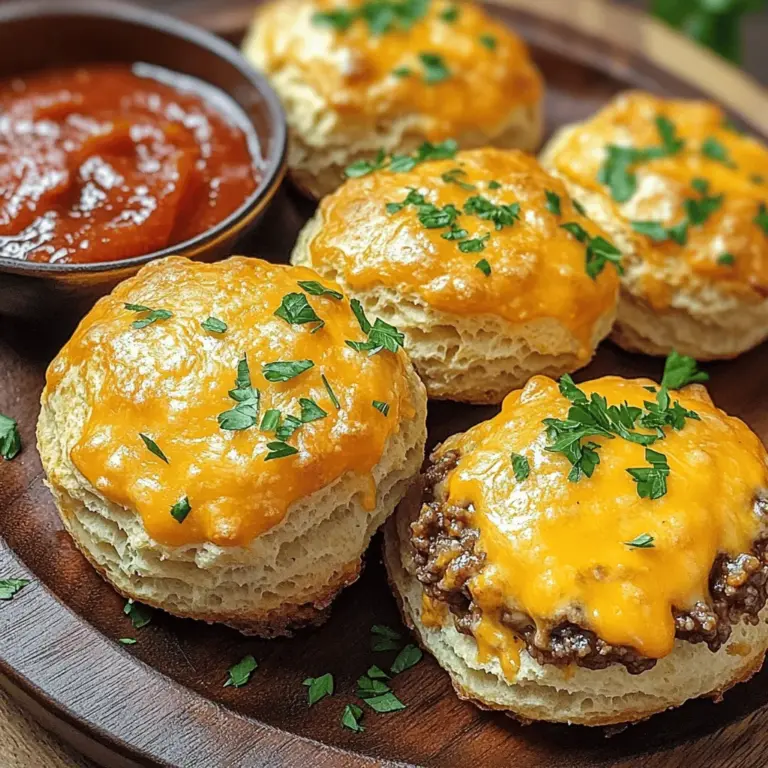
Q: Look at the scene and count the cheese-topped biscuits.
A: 5